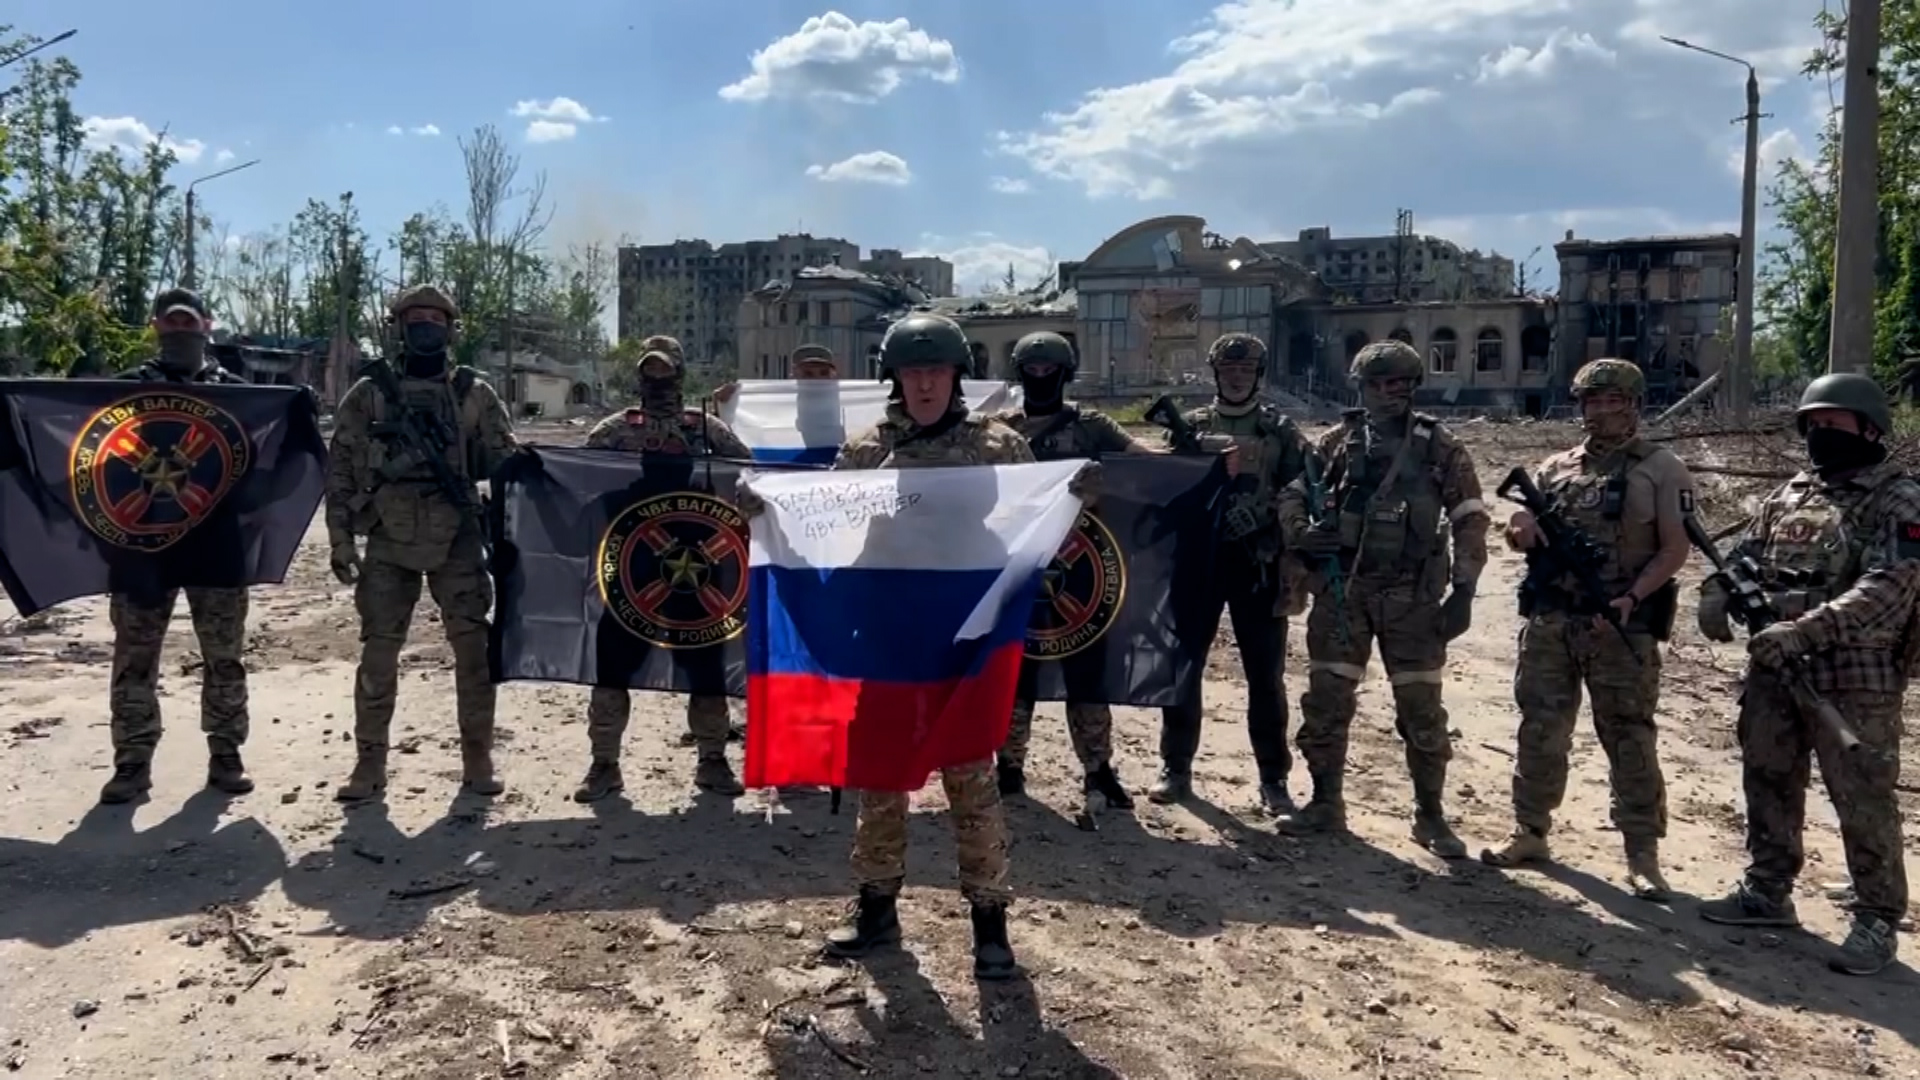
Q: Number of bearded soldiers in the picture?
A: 0